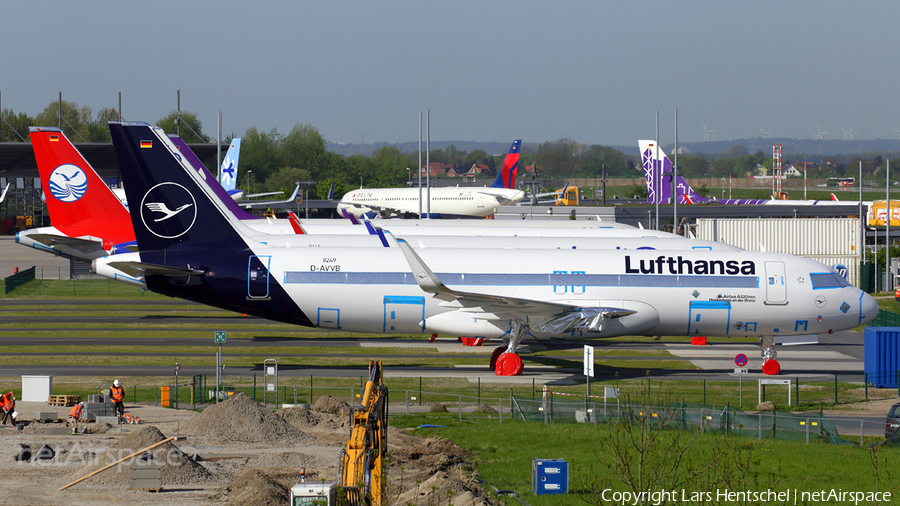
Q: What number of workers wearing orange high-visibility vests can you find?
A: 3